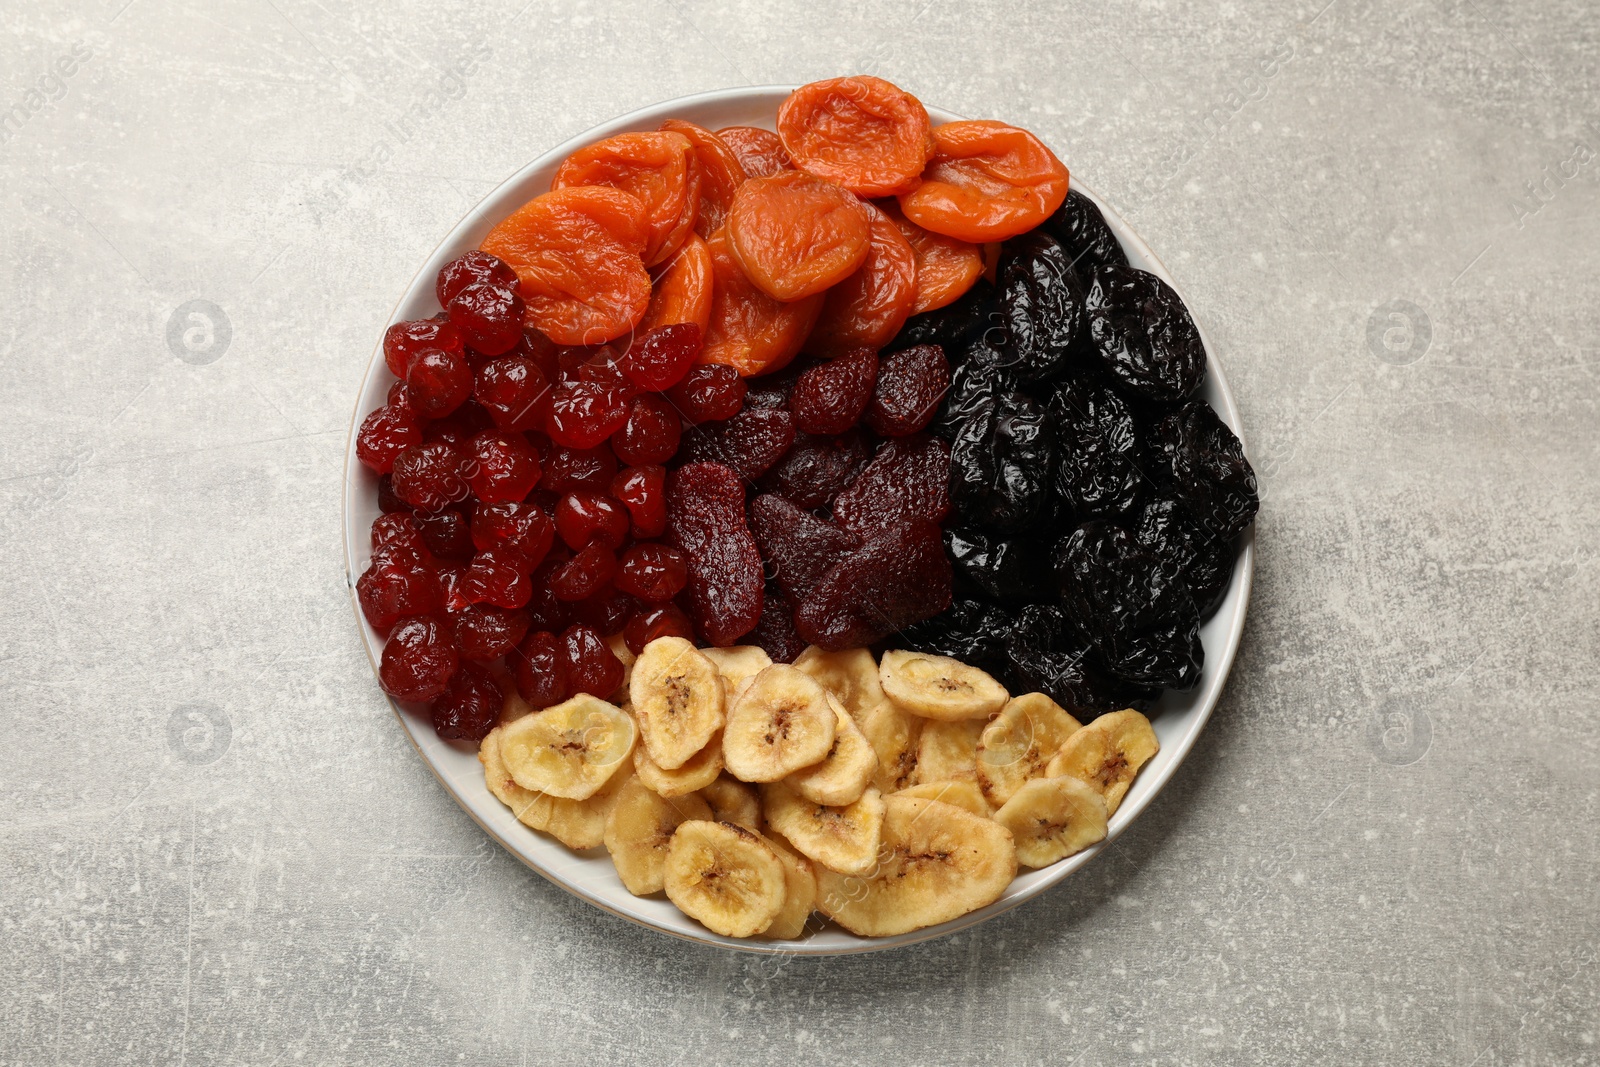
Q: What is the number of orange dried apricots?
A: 11